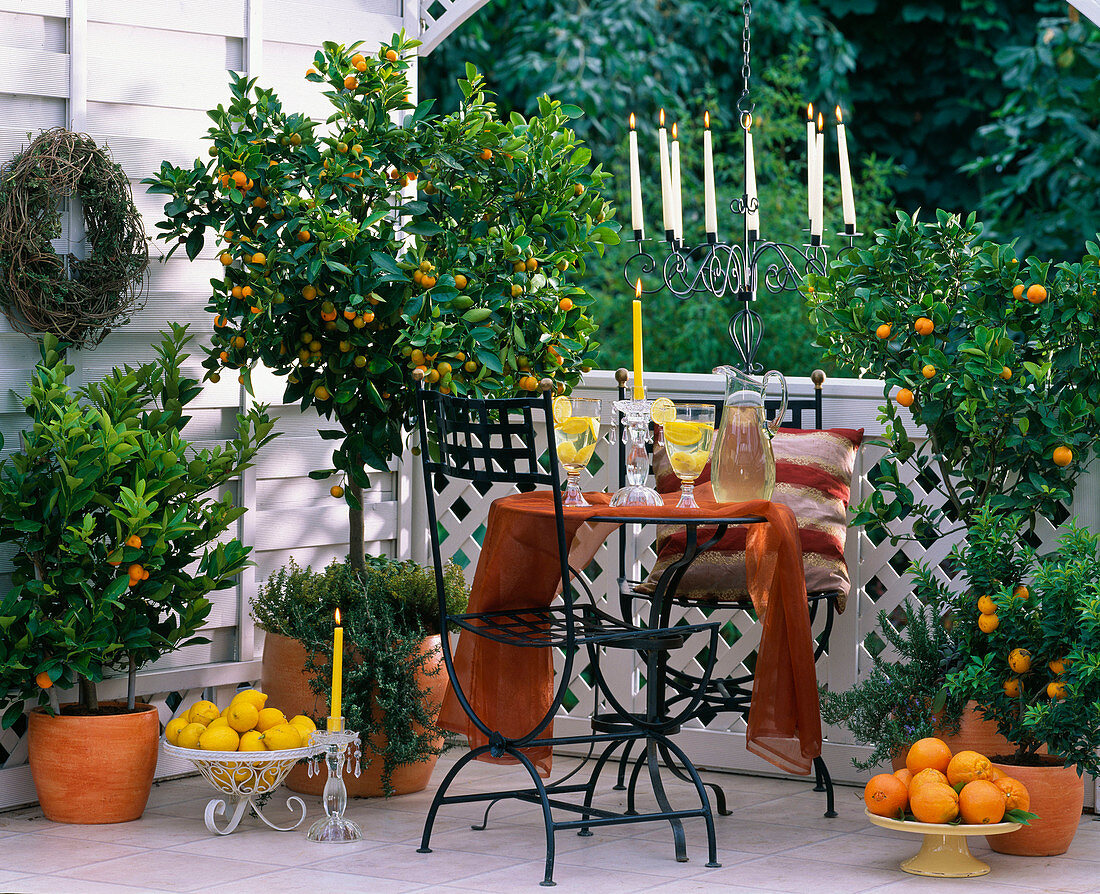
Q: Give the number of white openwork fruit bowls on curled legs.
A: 1